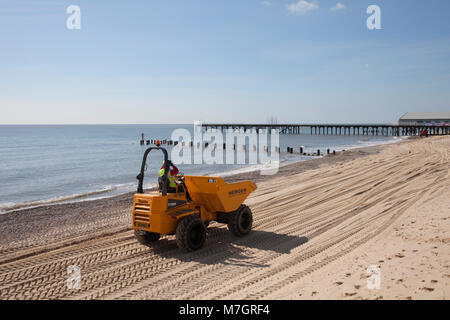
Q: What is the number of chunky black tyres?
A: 3